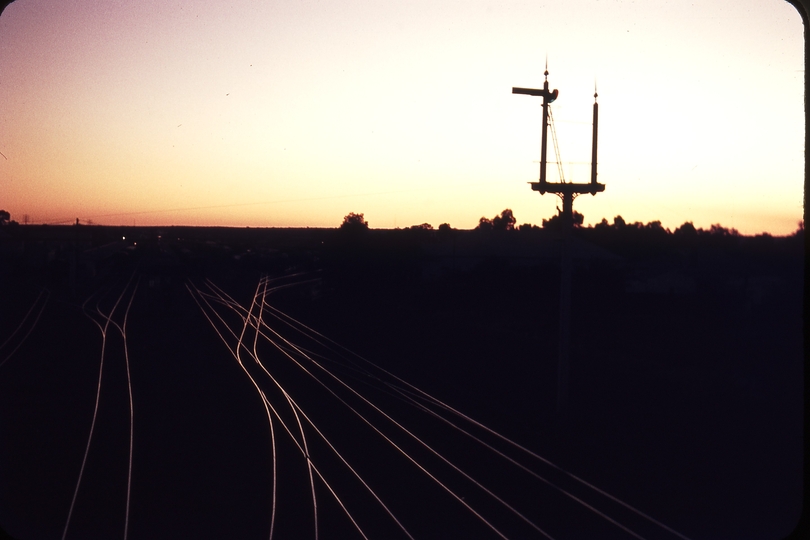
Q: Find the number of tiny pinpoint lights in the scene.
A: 2